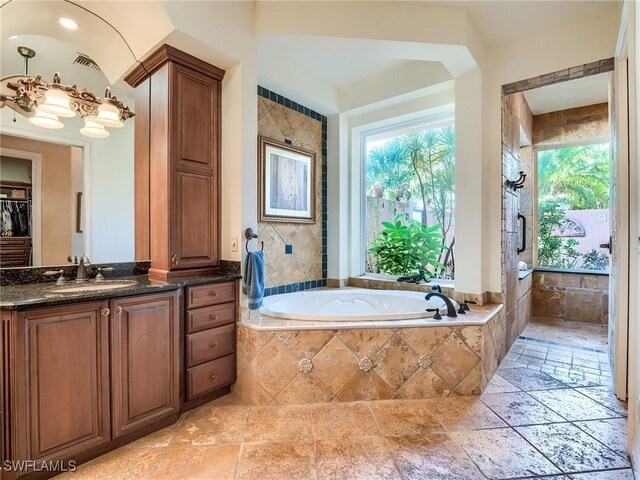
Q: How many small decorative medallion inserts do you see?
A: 3